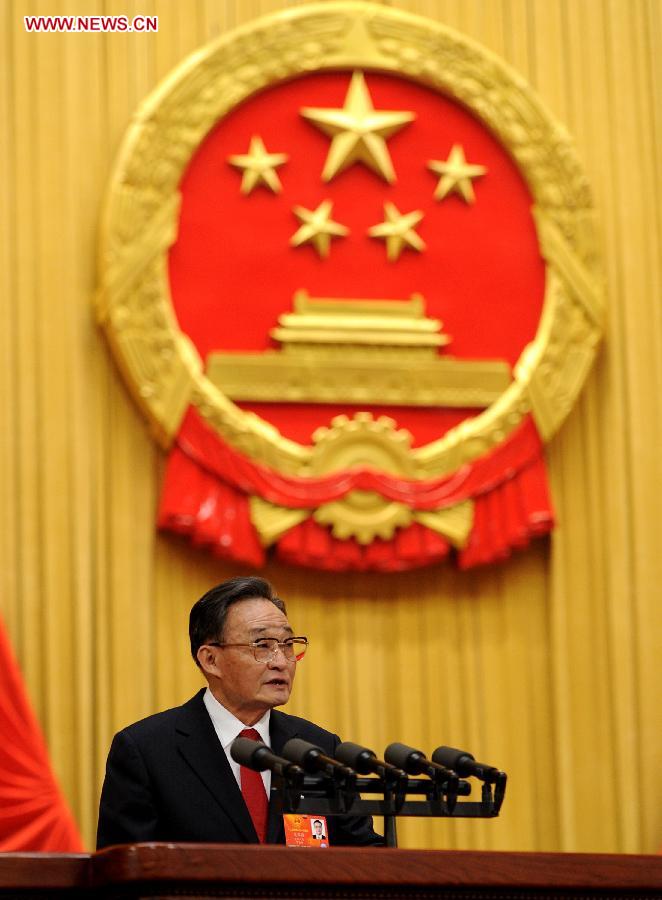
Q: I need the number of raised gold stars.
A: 5